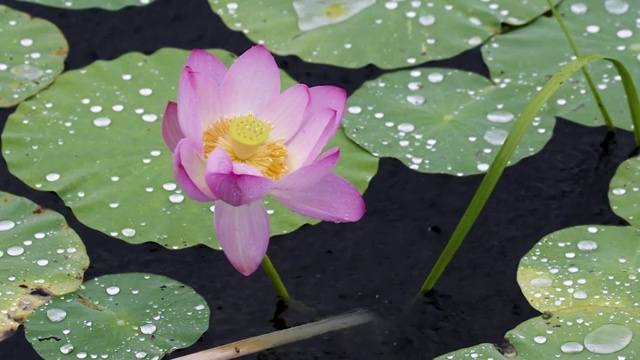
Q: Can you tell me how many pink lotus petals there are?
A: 12